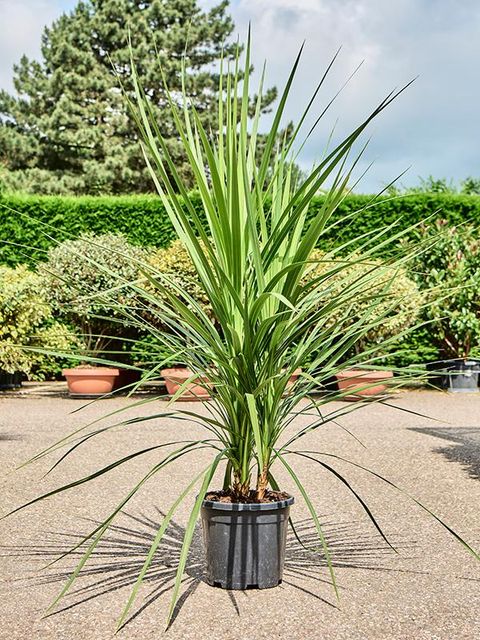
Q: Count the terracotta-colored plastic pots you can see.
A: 4